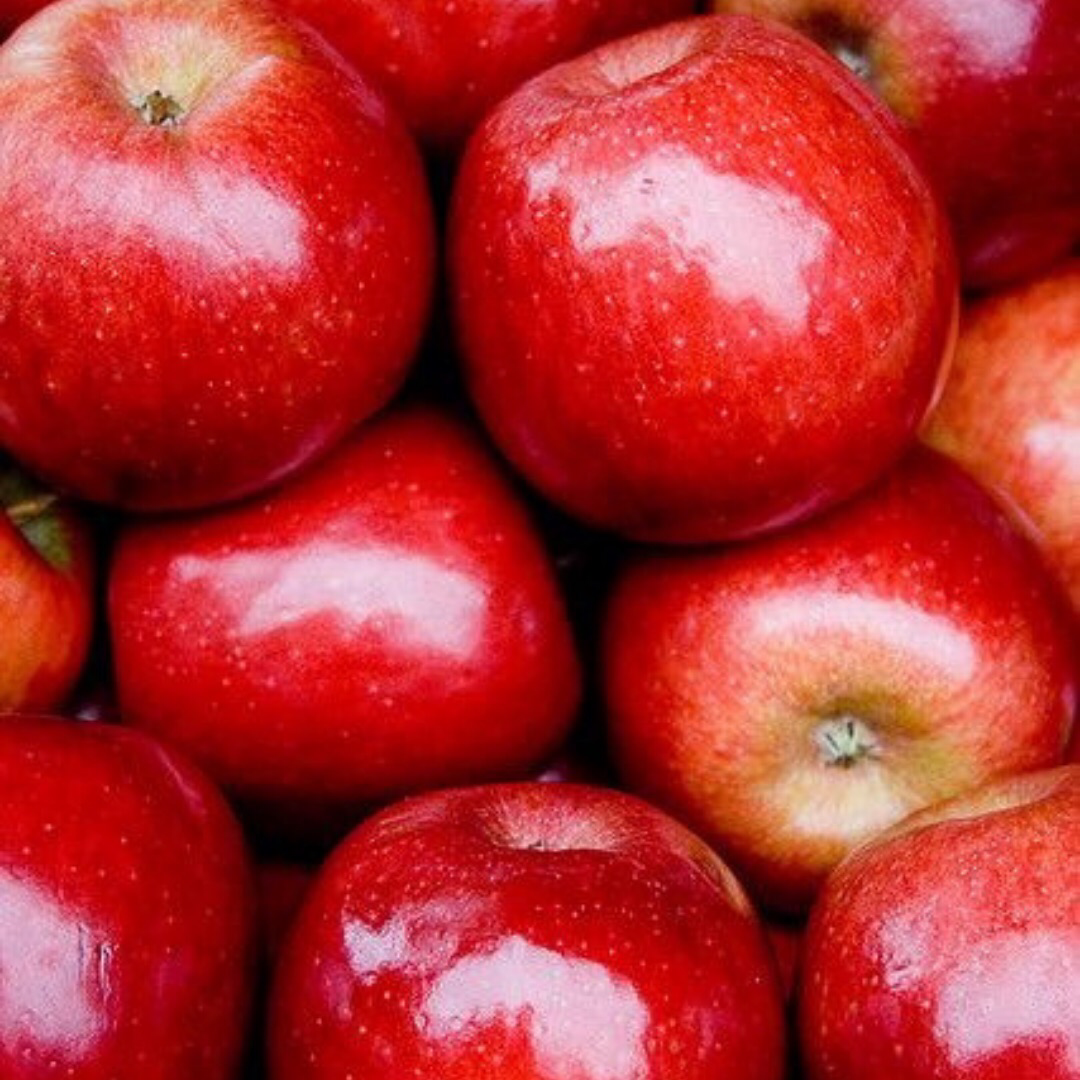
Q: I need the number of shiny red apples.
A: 11